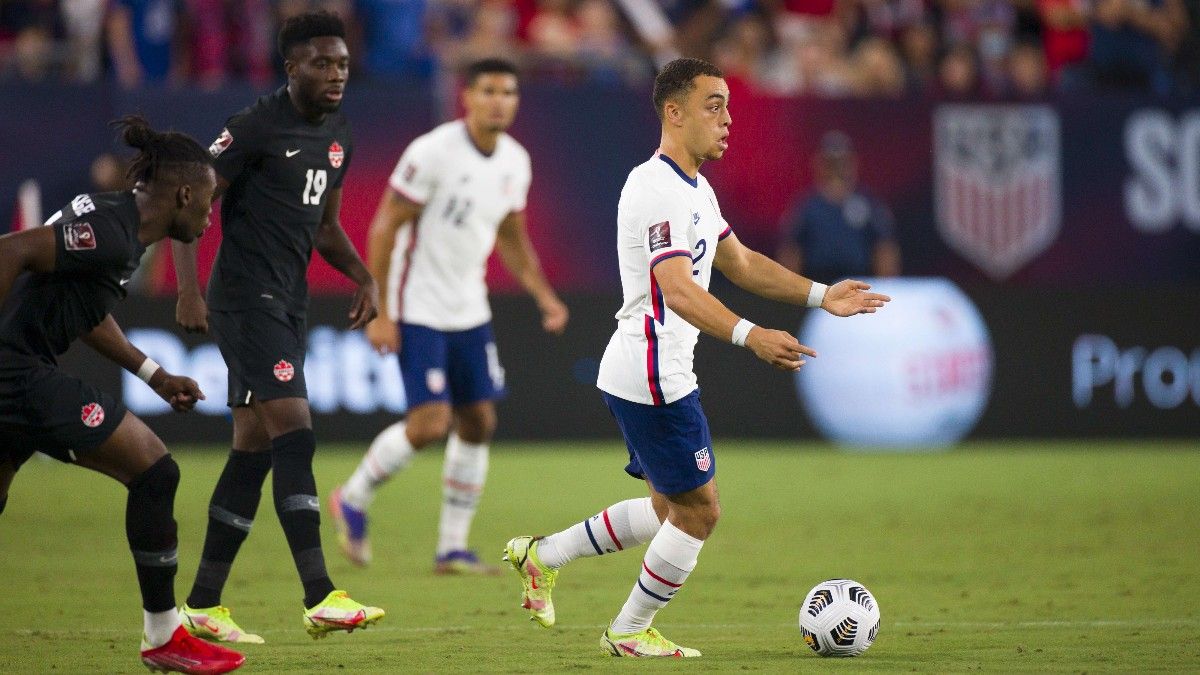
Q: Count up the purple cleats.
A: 2